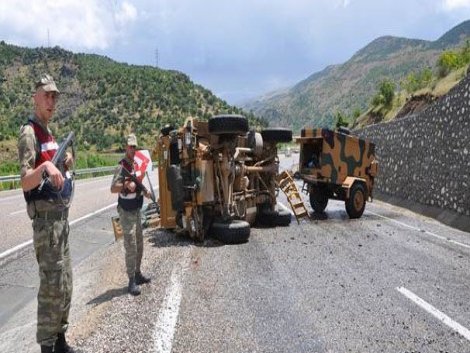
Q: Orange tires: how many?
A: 0